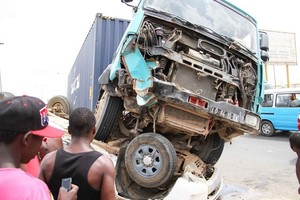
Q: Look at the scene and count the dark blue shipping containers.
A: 1